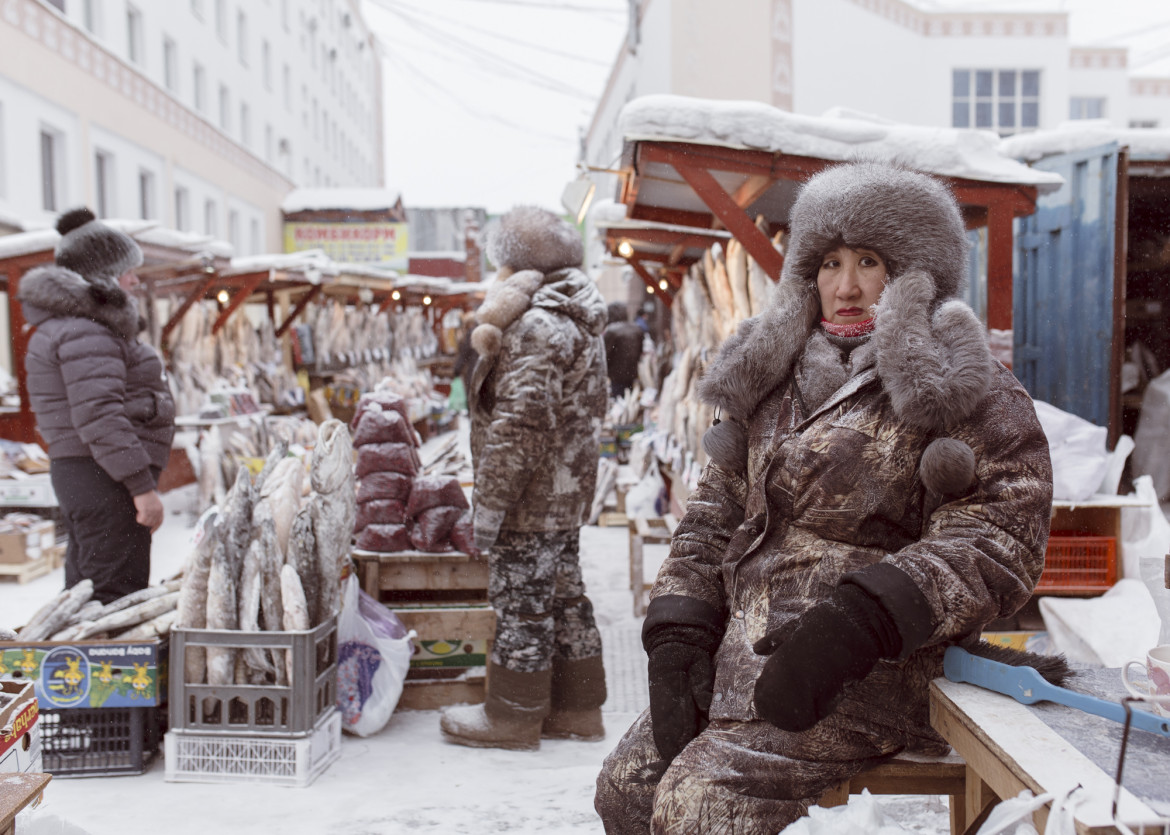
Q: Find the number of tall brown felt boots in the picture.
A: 2